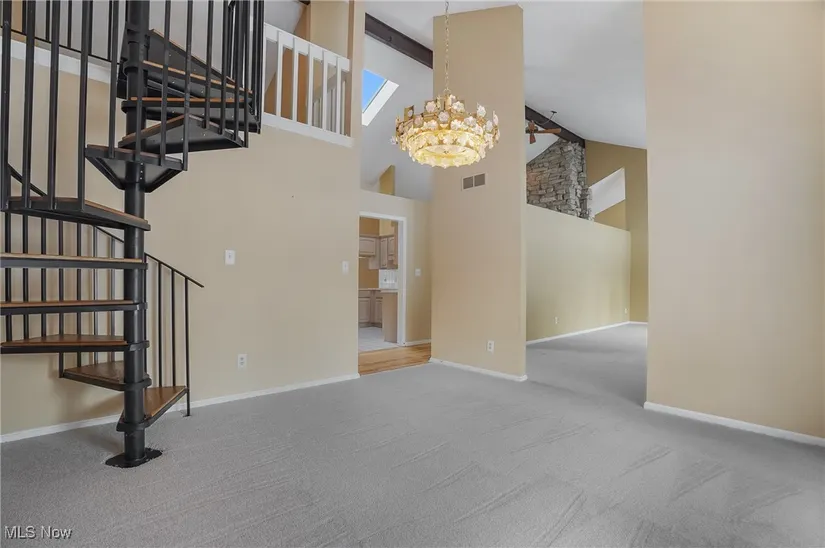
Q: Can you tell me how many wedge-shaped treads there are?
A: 11